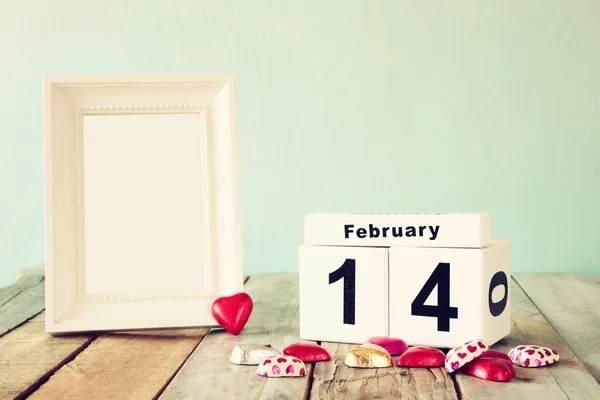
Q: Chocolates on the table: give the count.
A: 11